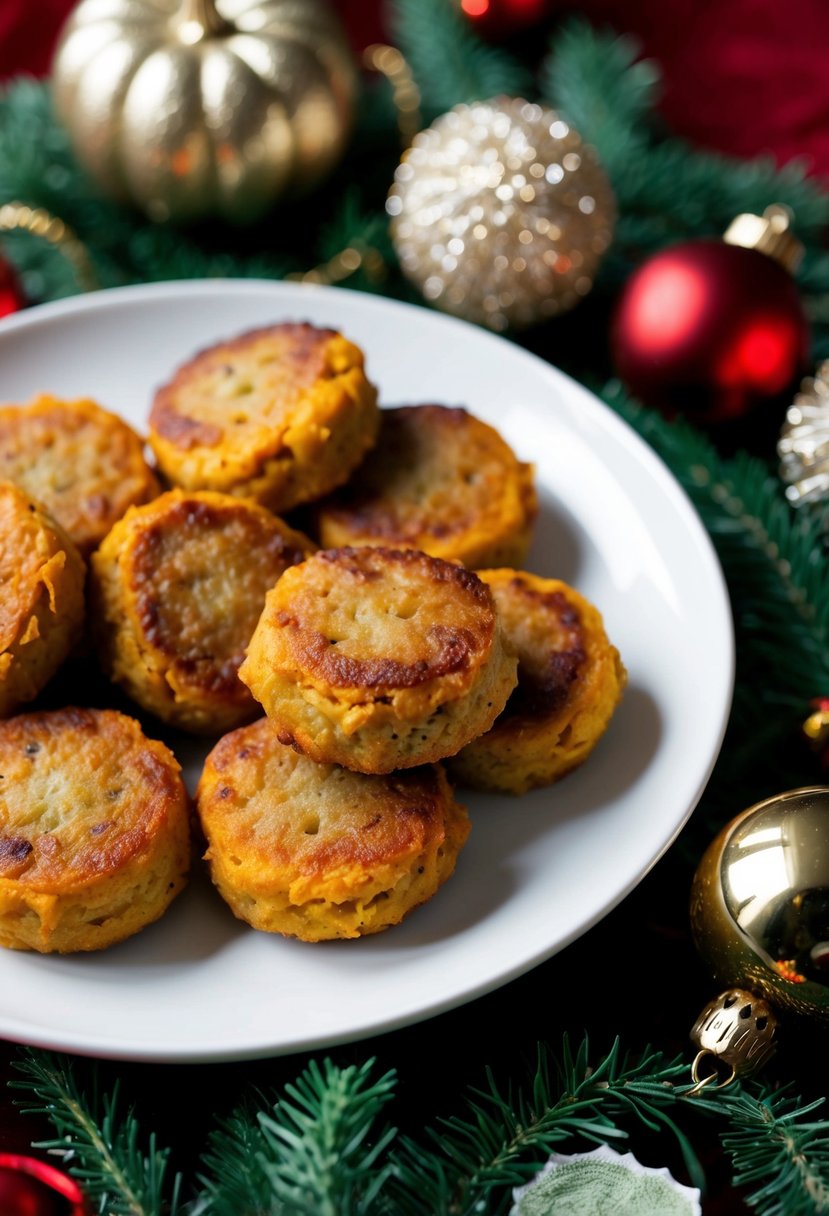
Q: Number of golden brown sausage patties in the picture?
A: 9